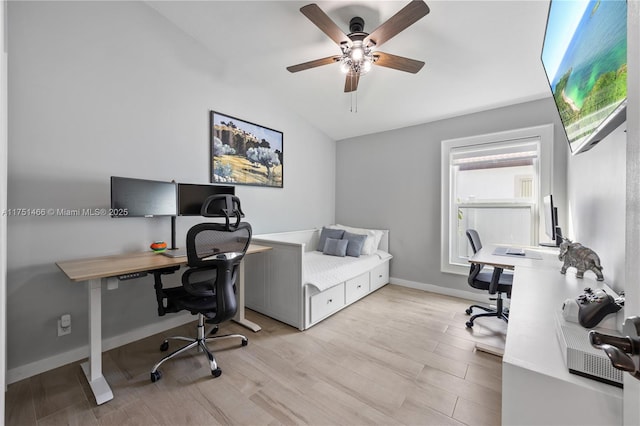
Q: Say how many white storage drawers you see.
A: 3